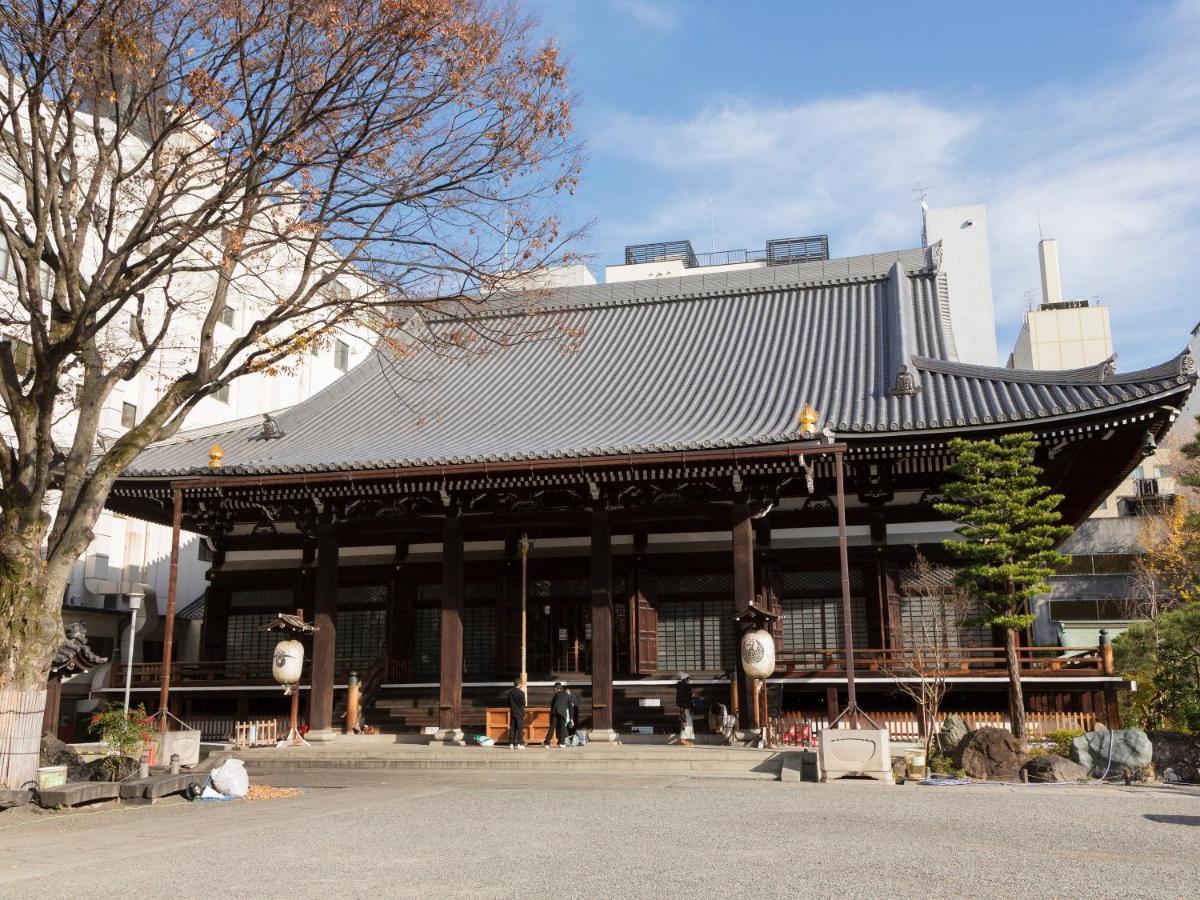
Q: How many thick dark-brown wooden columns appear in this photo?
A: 4